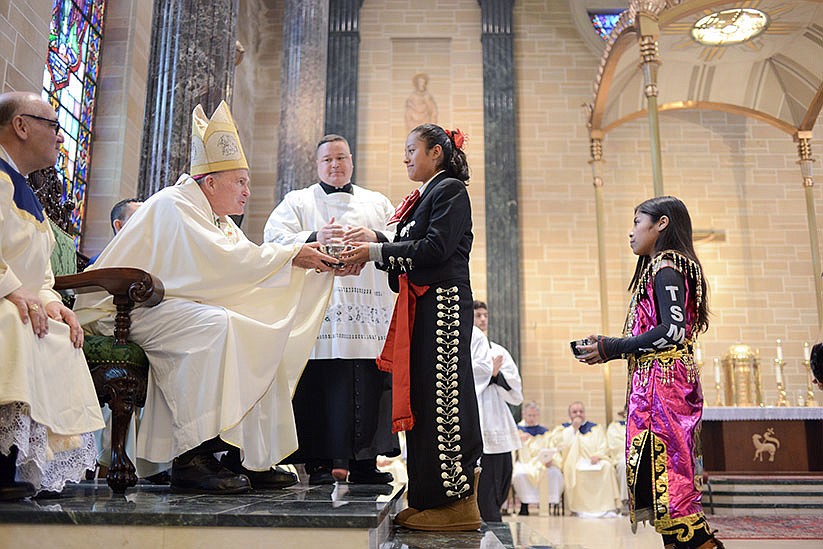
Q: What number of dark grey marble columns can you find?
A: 4